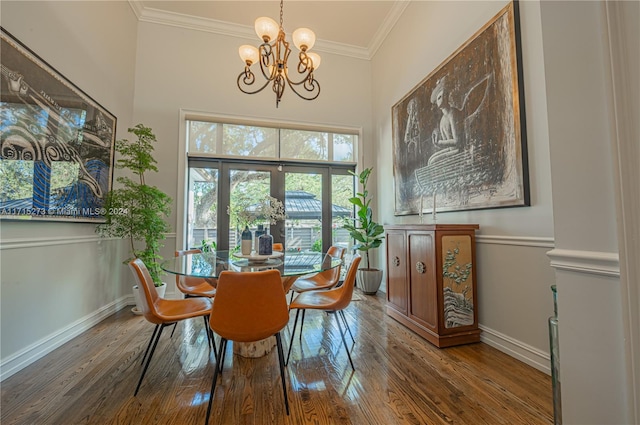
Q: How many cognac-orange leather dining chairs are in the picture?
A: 6